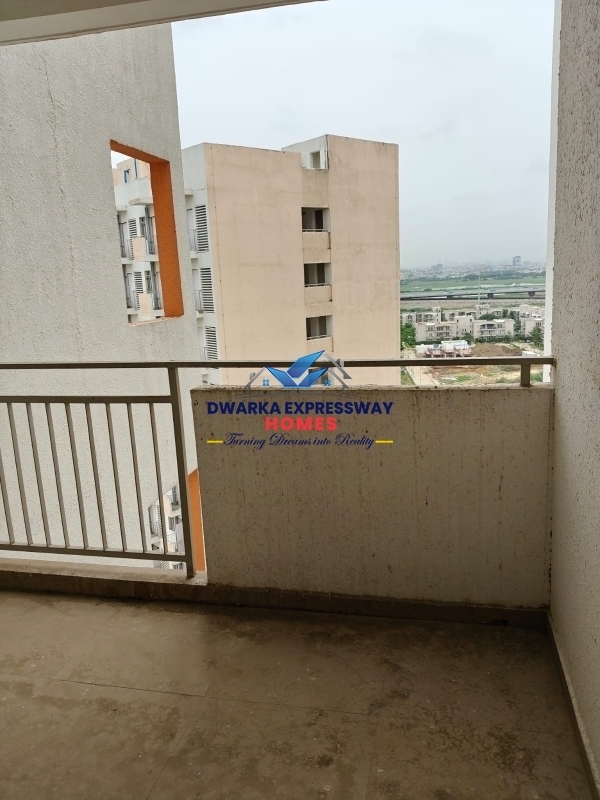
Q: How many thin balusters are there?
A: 9